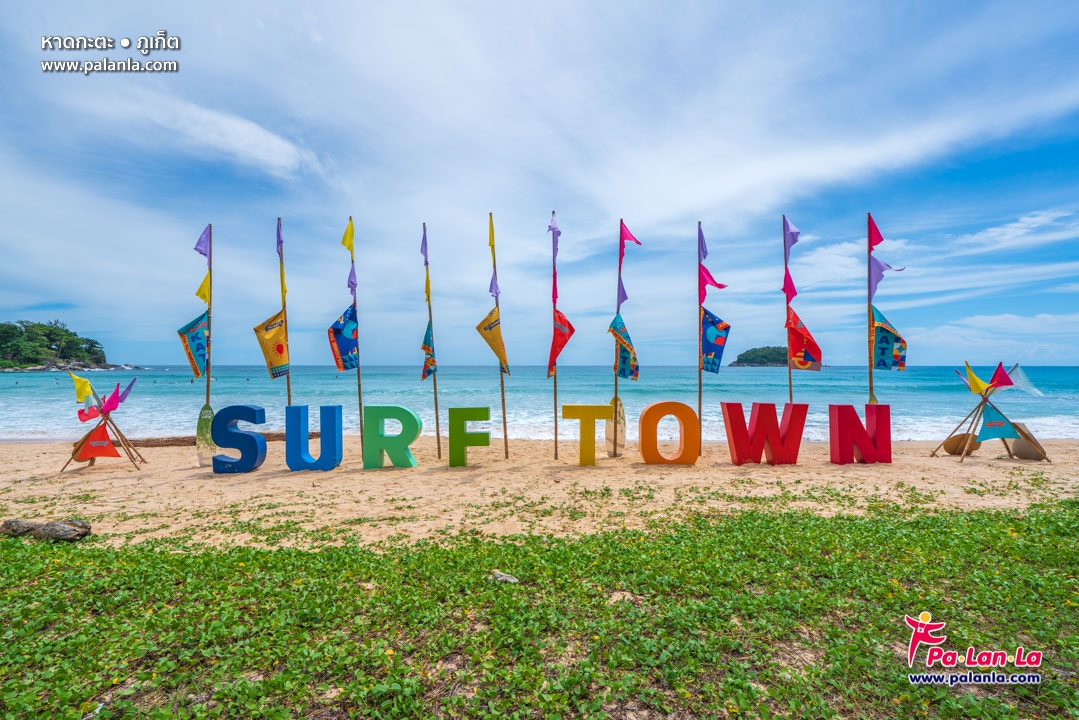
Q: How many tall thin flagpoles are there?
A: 10